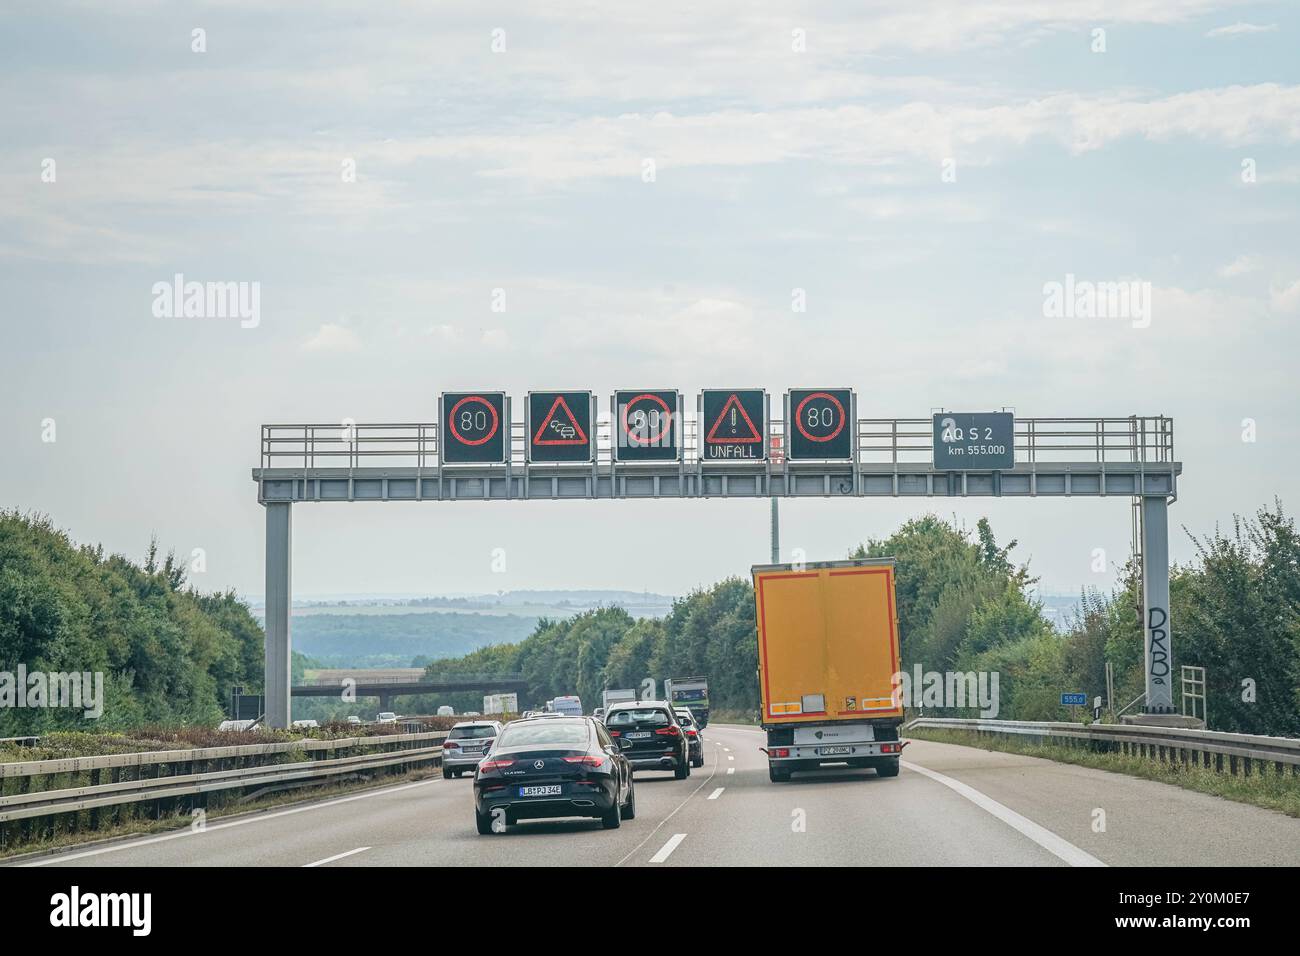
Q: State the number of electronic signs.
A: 5